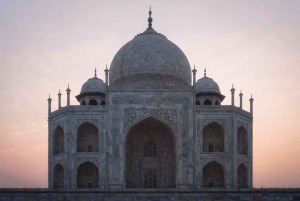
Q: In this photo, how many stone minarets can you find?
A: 8